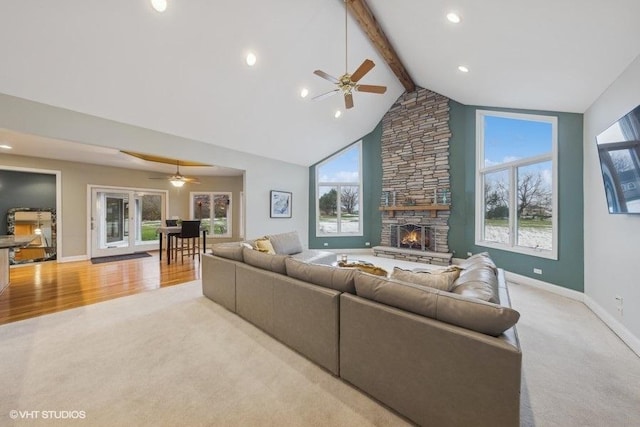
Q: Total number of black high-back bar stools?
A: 2